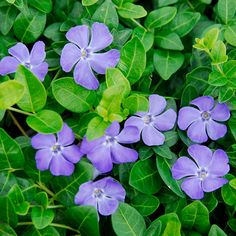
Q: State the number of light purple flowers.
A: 8